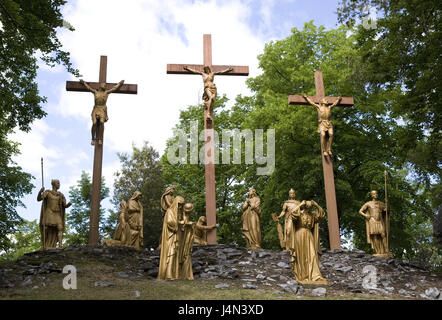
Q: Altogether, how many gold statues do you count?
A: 14